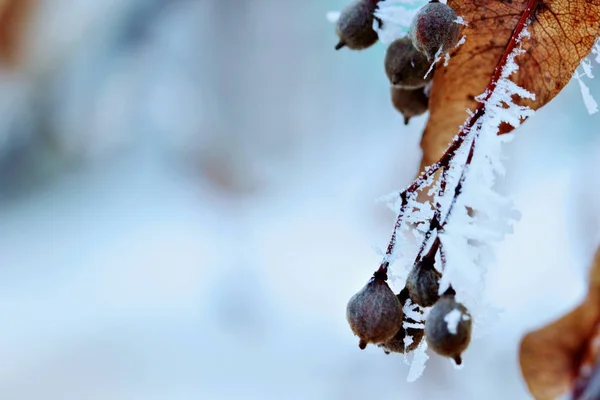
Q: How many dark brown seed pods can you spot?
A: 8